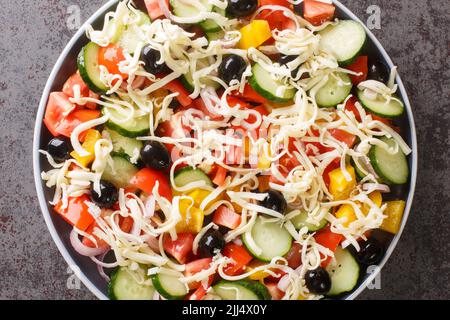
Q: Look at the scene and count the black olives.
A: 12